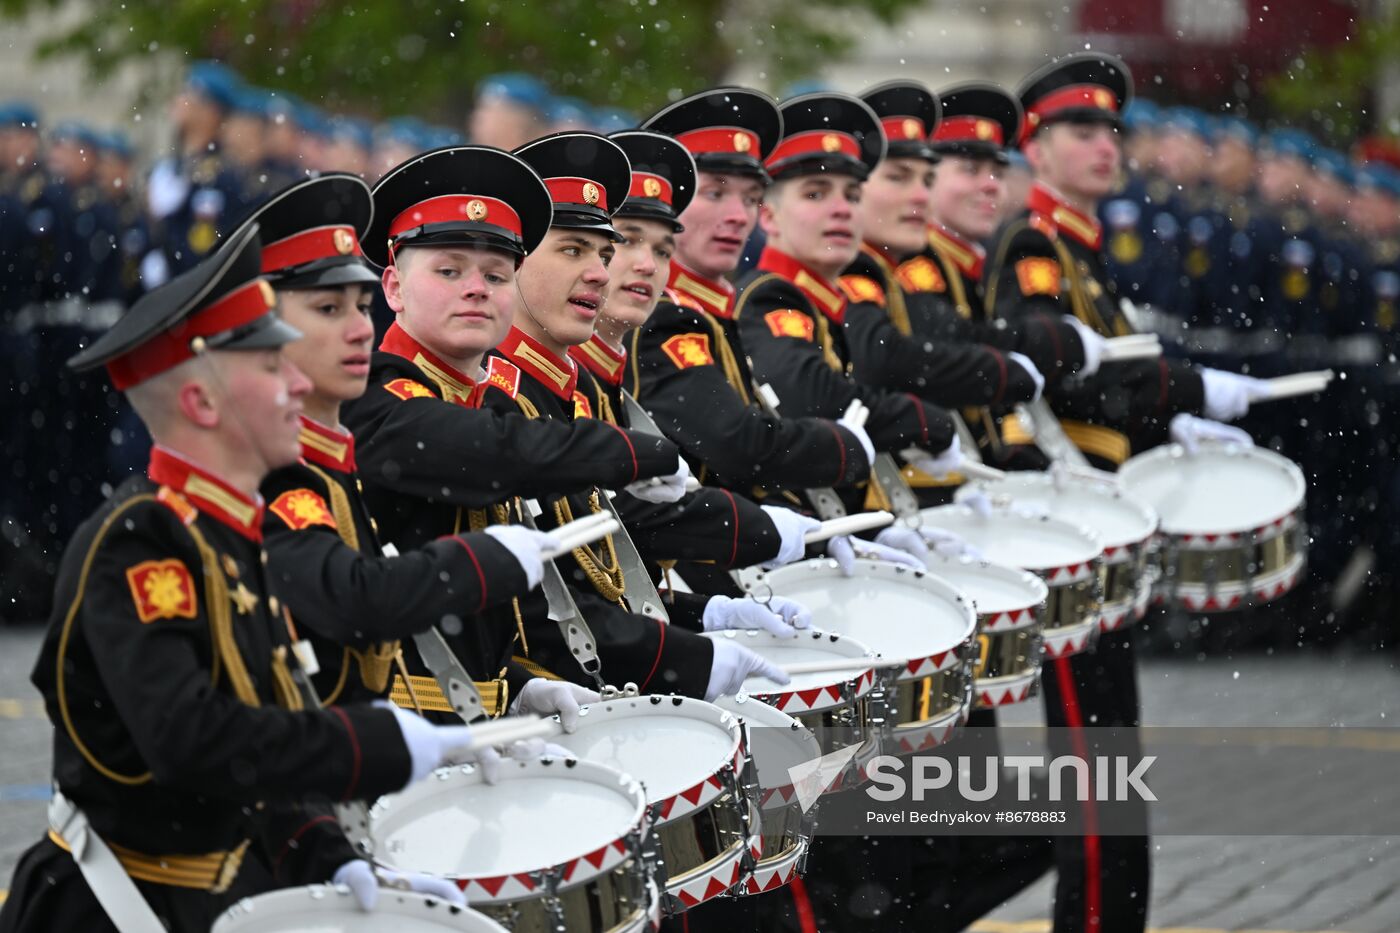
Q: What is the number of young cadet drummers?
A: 10